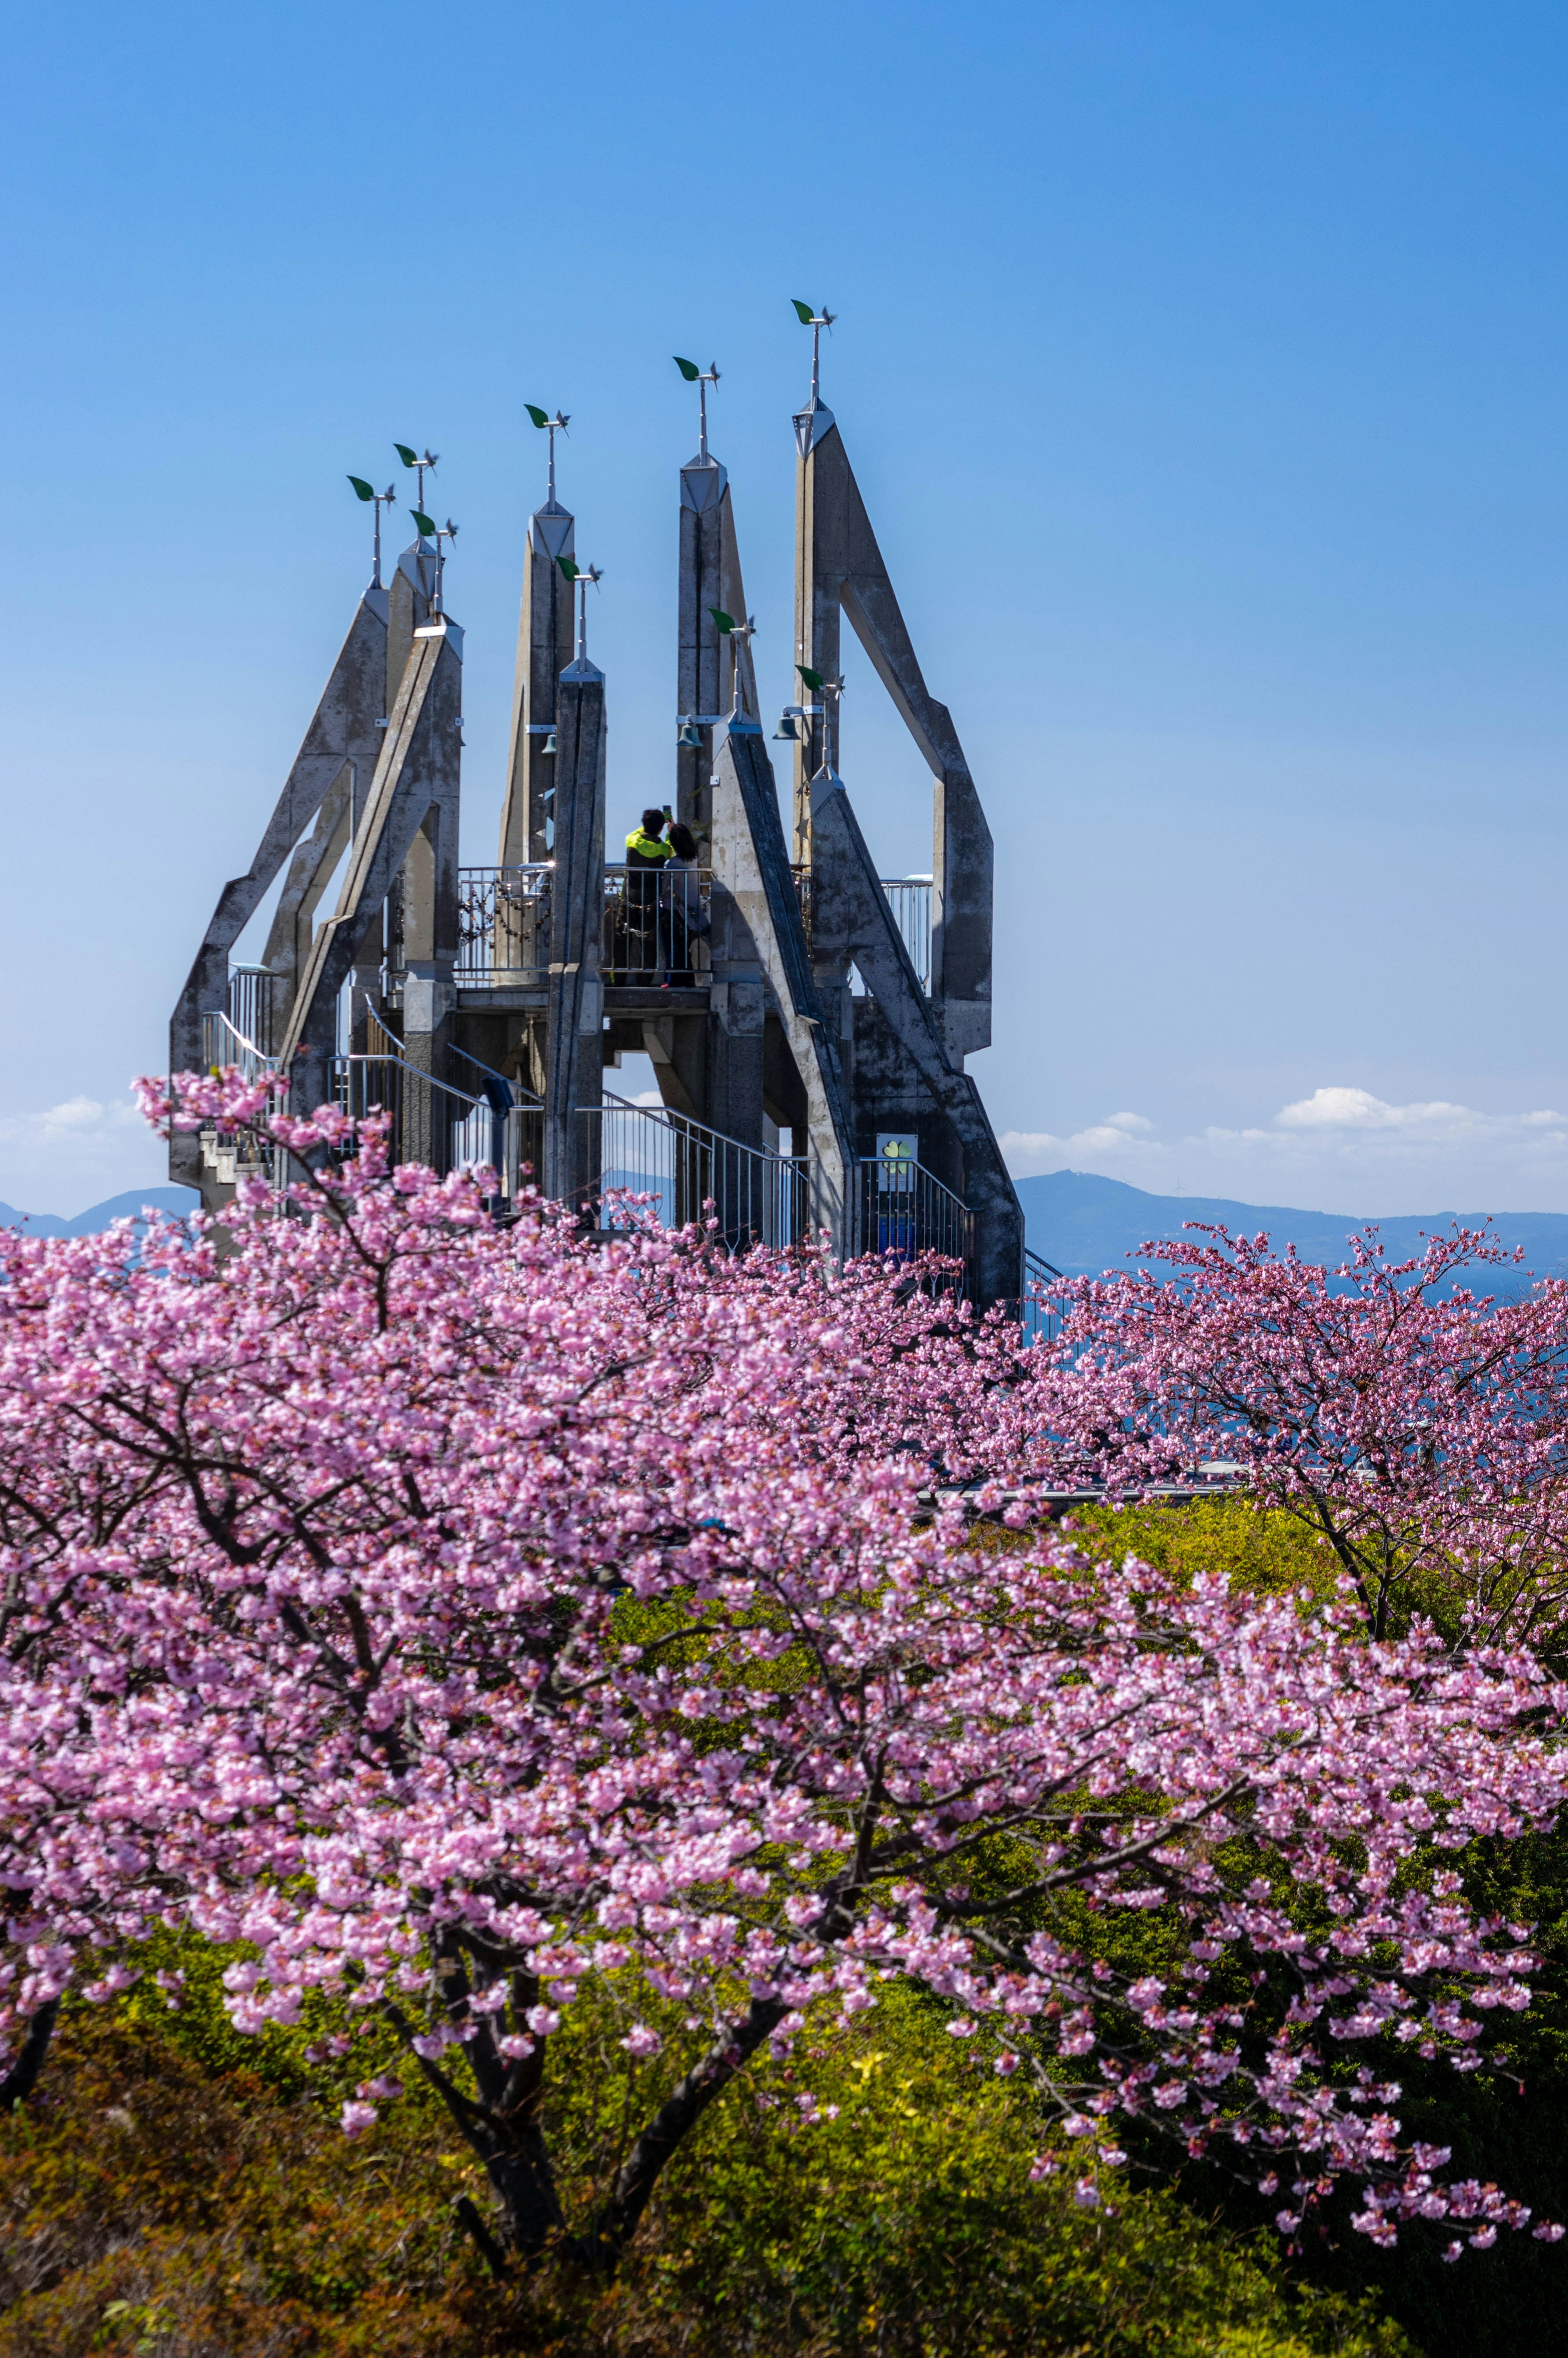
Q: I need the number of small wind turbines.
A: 9